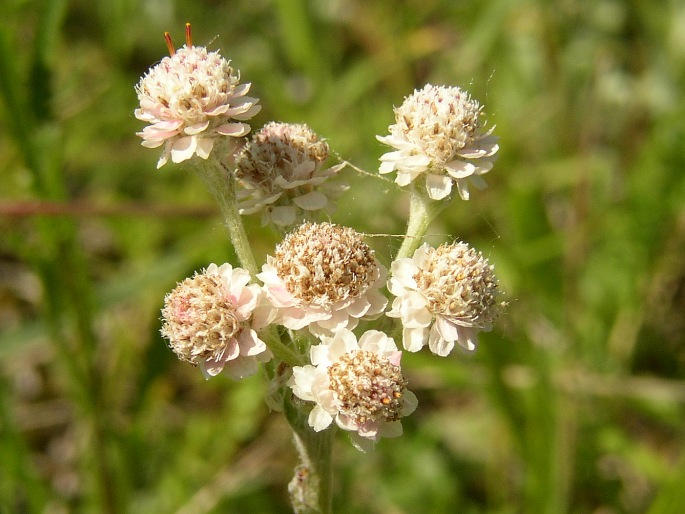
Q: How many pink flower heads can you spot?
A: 7